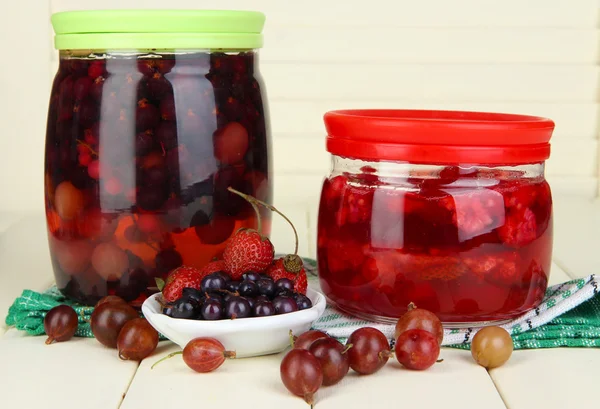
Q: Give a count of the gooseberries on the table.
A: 12